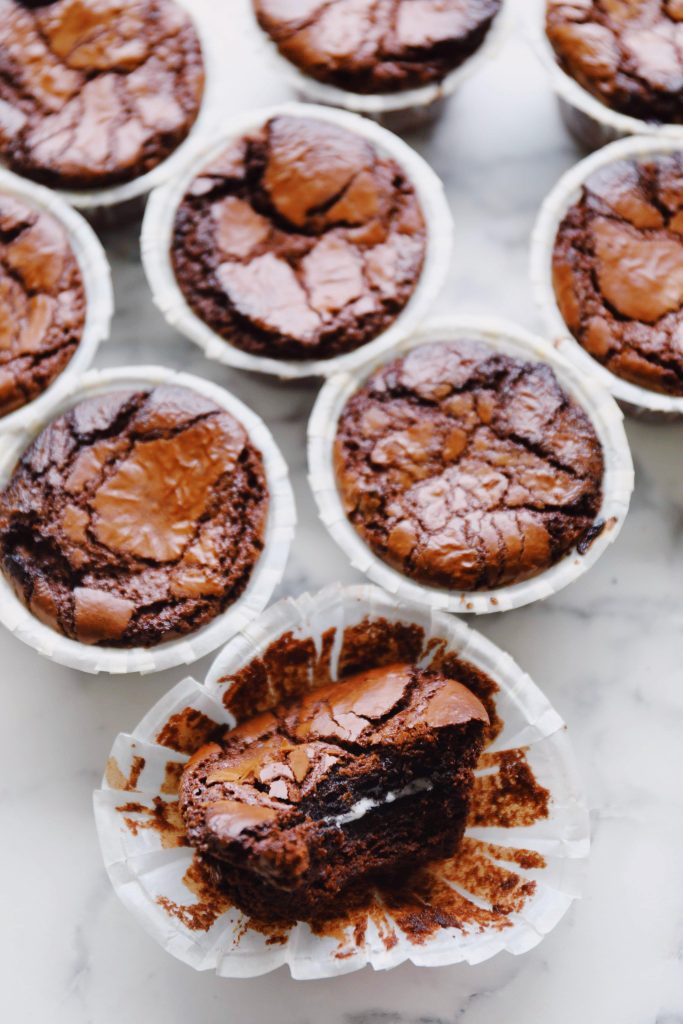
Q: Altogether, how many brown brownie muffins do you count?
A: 9